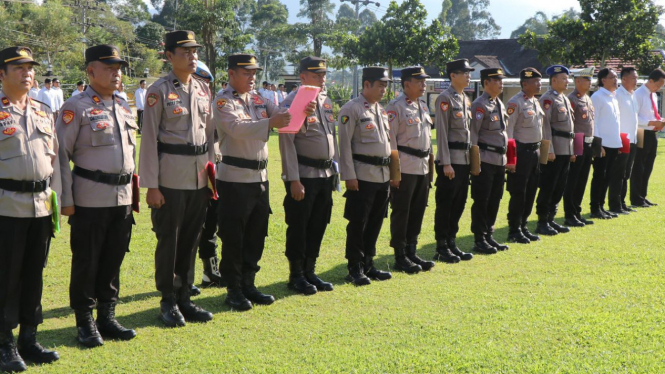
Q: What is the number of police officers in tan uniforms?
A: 12